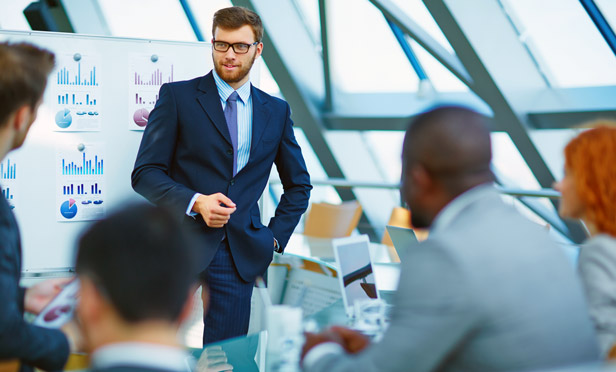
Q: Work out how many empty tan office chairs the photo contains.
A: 2